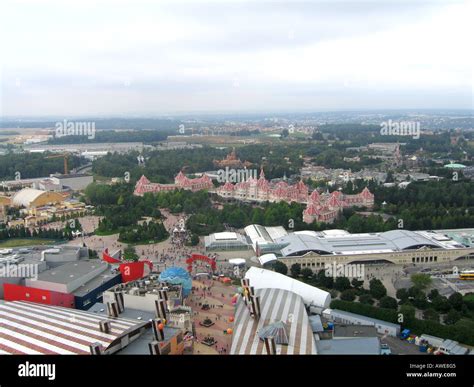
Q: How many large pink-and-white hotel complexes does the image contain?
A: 1